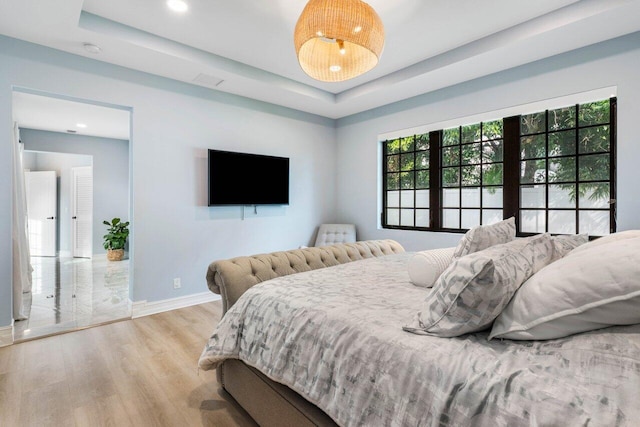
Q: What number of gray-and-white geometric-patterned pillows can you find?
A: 3